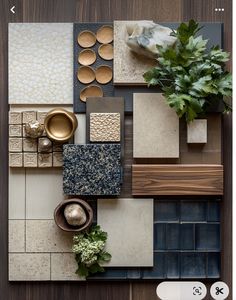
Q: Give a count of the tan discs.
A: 7